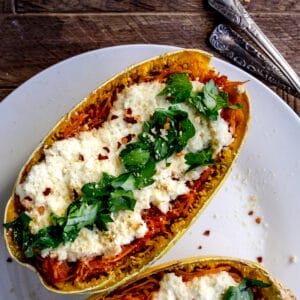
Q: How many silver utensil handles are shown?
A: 2